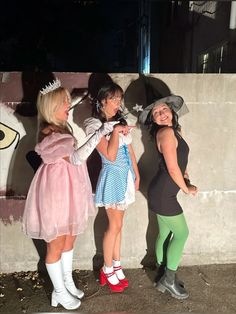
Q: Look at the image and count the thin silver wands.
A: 1